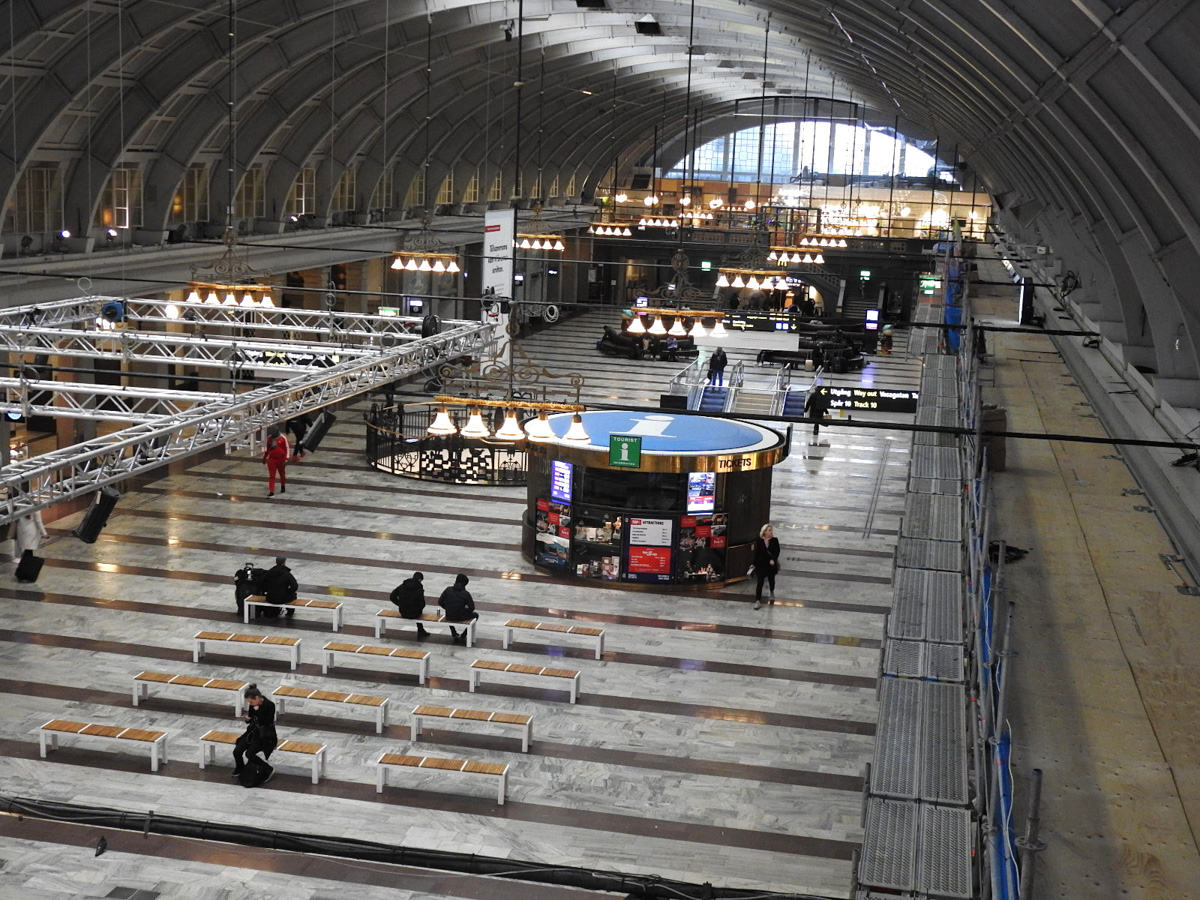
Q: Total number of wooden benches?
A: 12